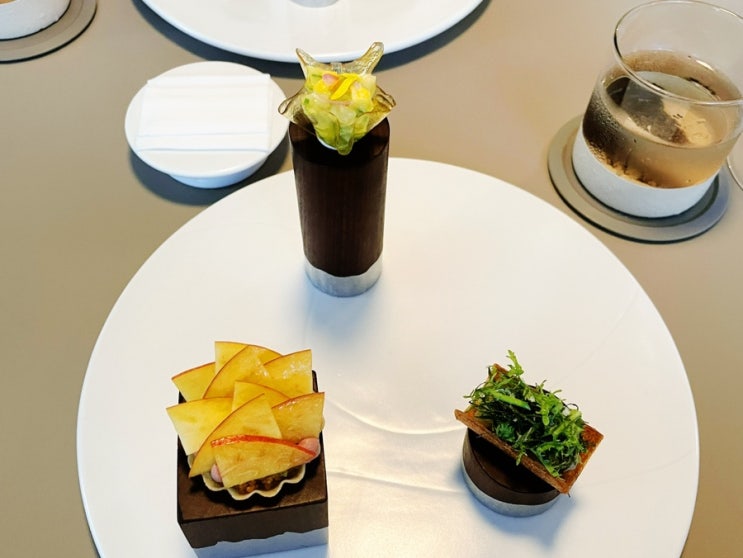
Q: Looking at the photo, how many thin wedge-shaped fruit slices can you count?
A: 9